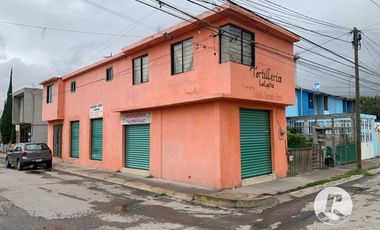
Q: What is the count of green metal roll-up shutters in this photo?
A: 4